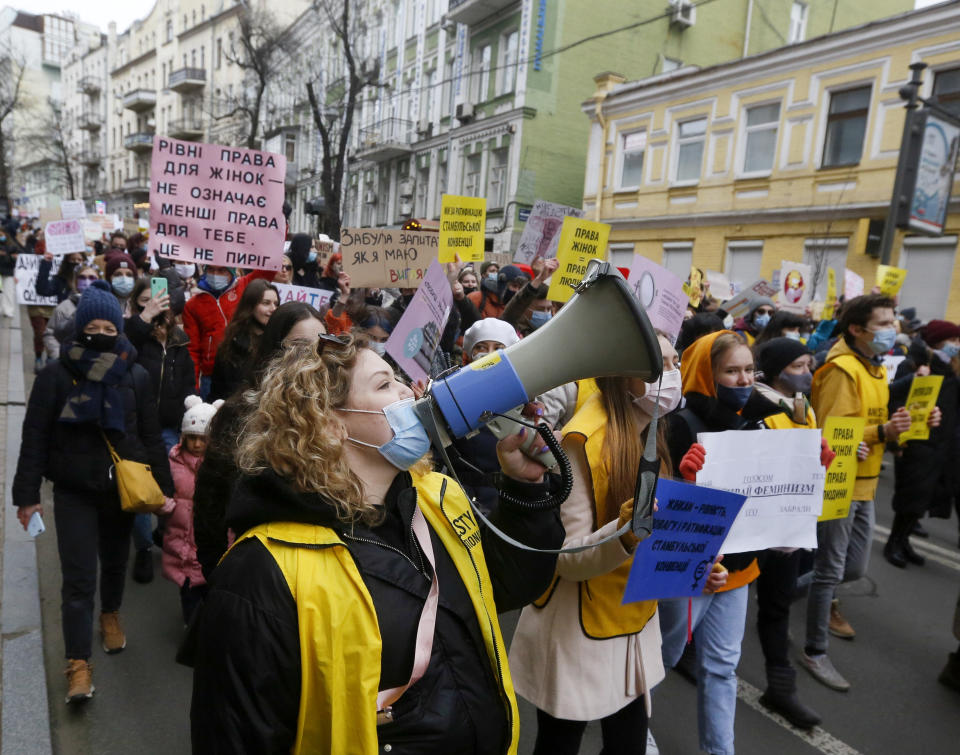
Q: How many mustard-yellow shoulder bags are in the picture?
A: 1